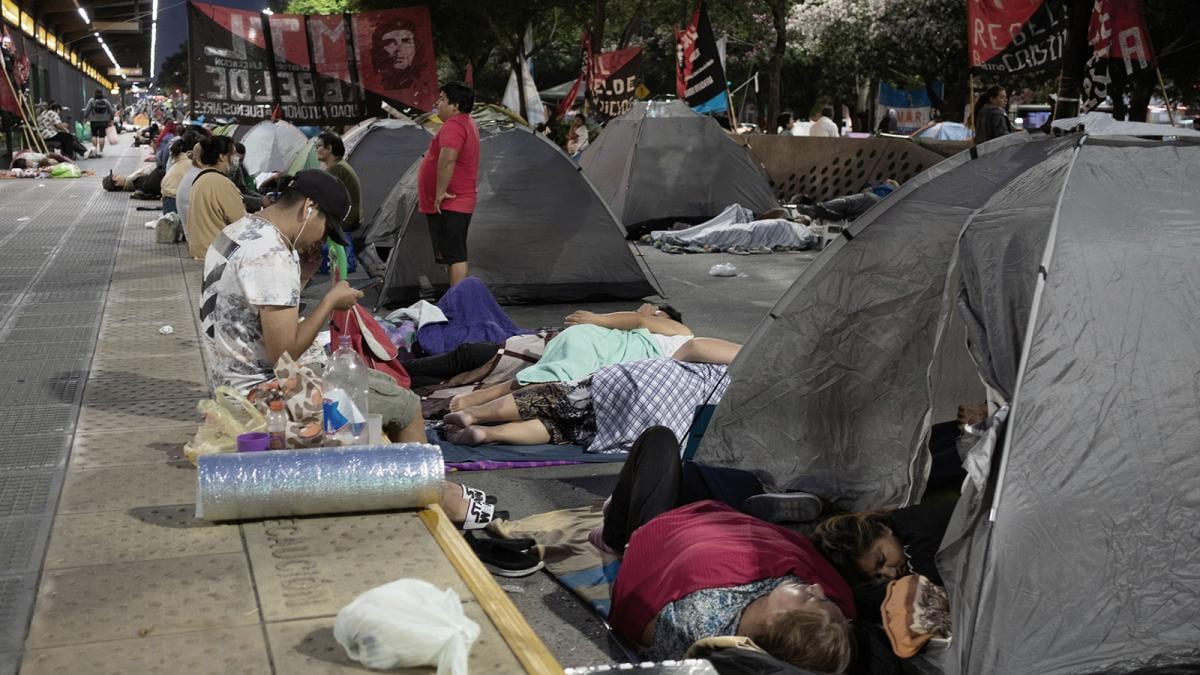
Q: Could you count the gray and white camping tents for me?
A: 5